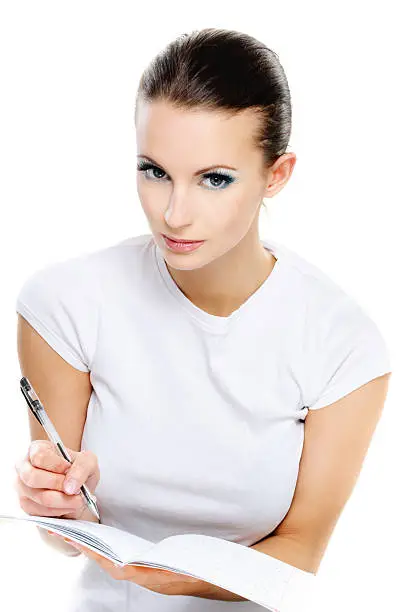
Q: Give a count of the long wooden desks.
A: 0